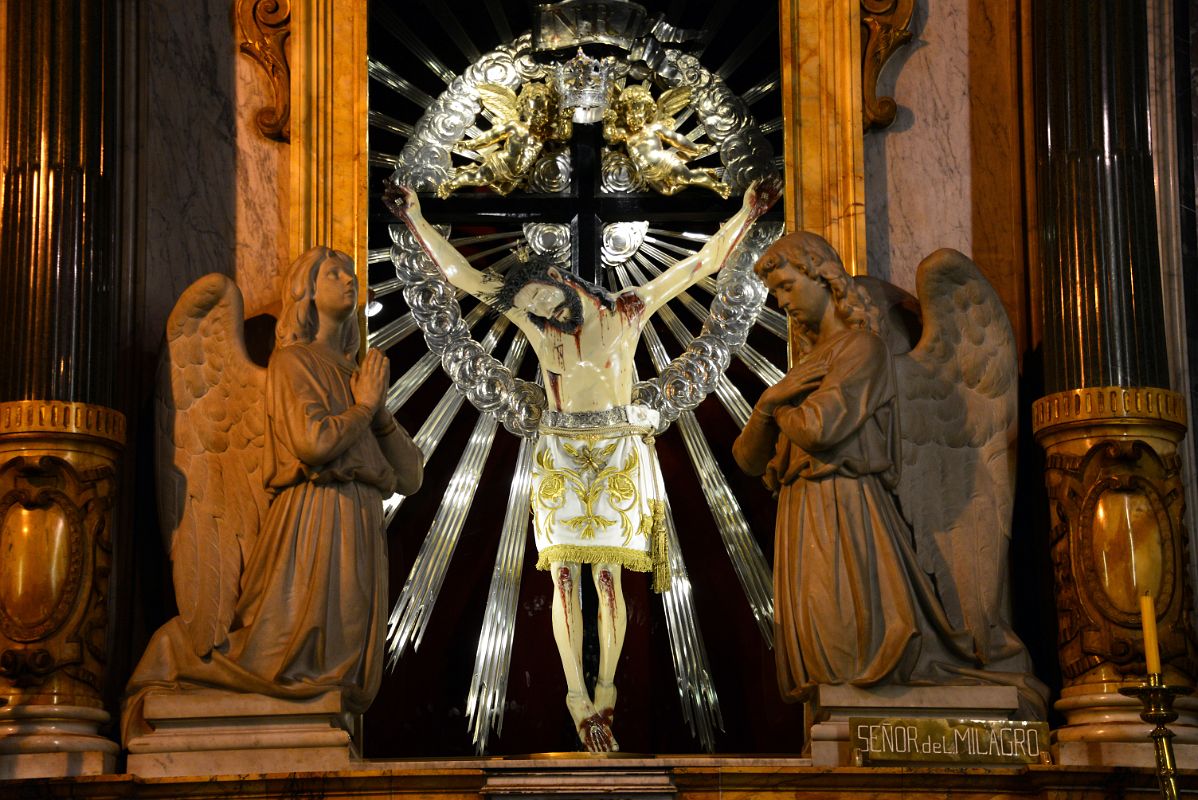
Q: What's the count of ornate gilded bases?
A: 2